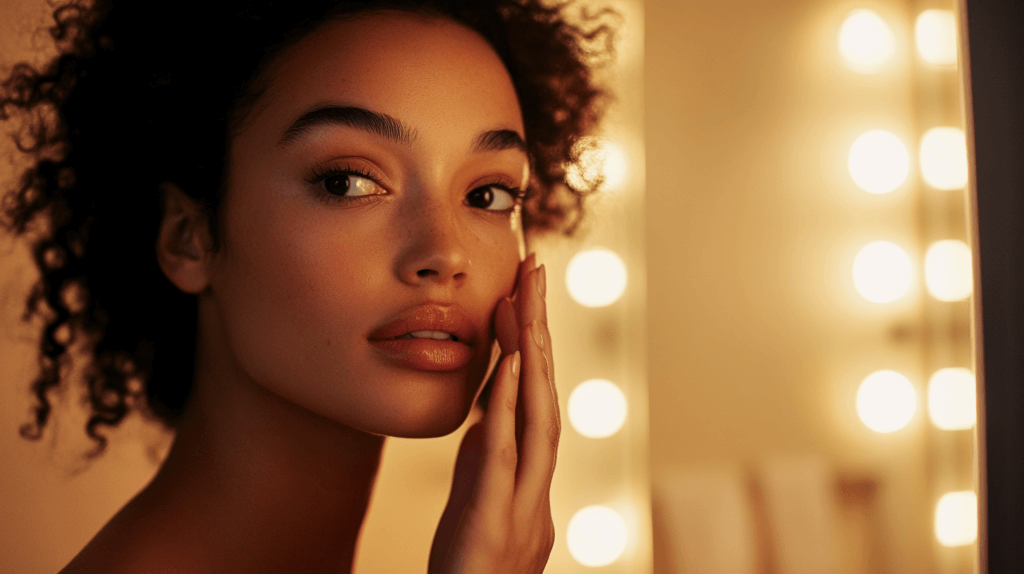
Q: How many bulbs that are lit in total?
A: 13